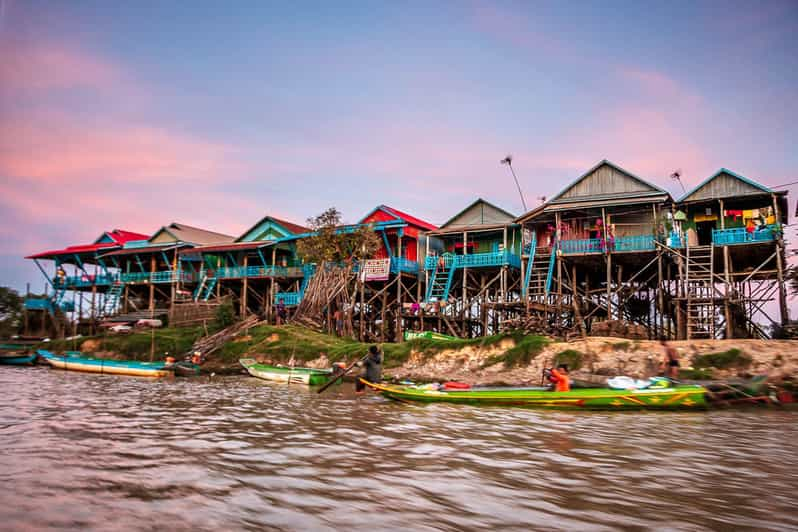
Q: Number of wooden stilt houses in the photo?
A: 7